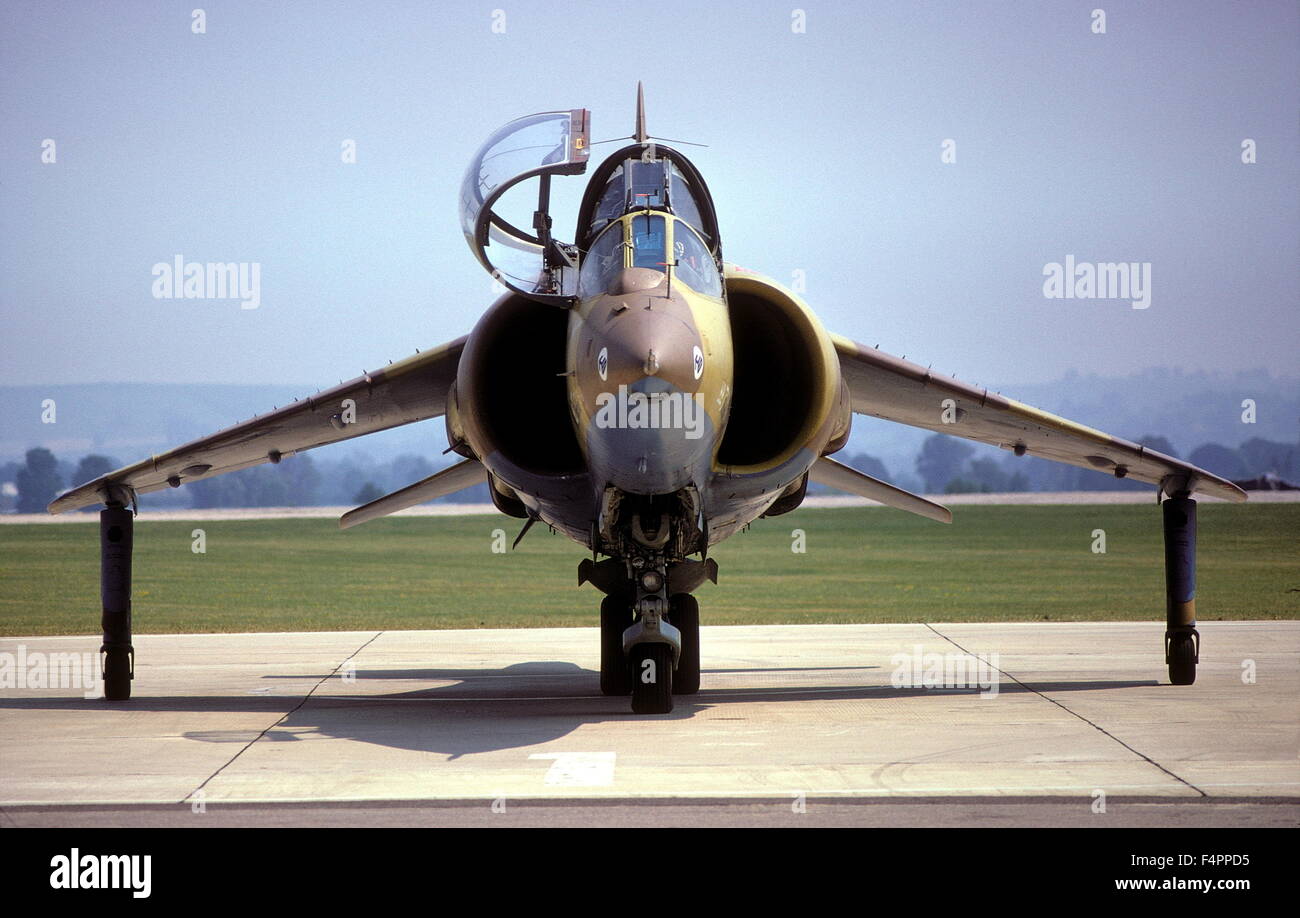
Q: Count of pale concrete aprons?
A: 1